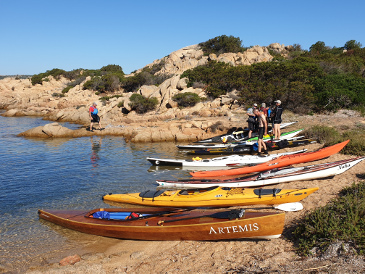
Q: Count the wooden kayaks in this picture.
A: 1